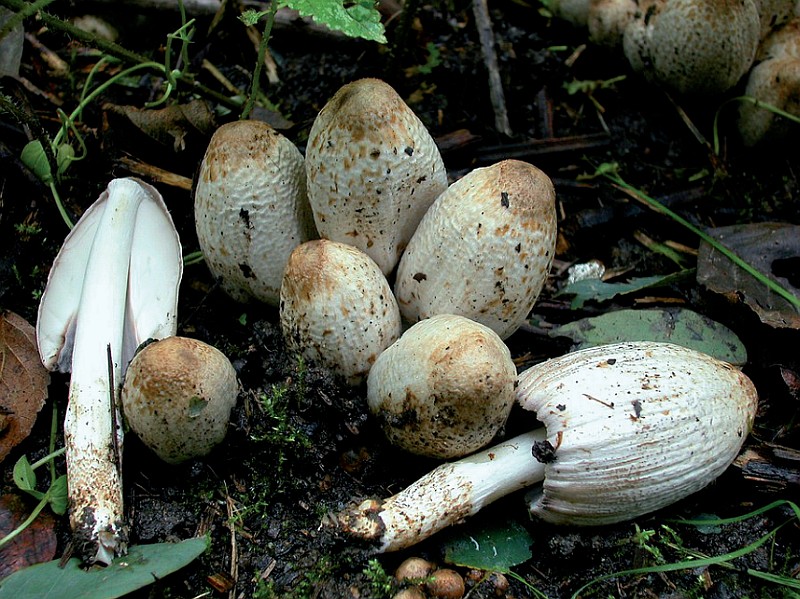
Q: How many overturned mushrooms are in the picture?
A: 2